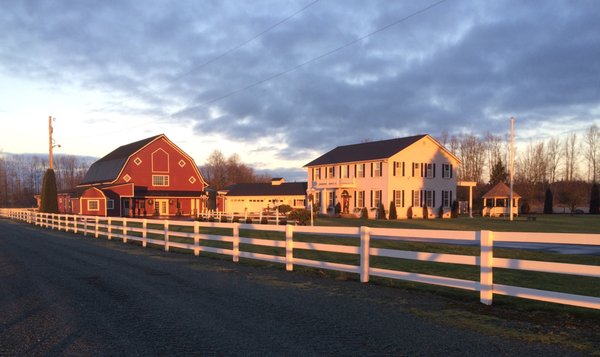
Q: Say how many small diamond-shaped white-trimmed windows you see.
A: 4